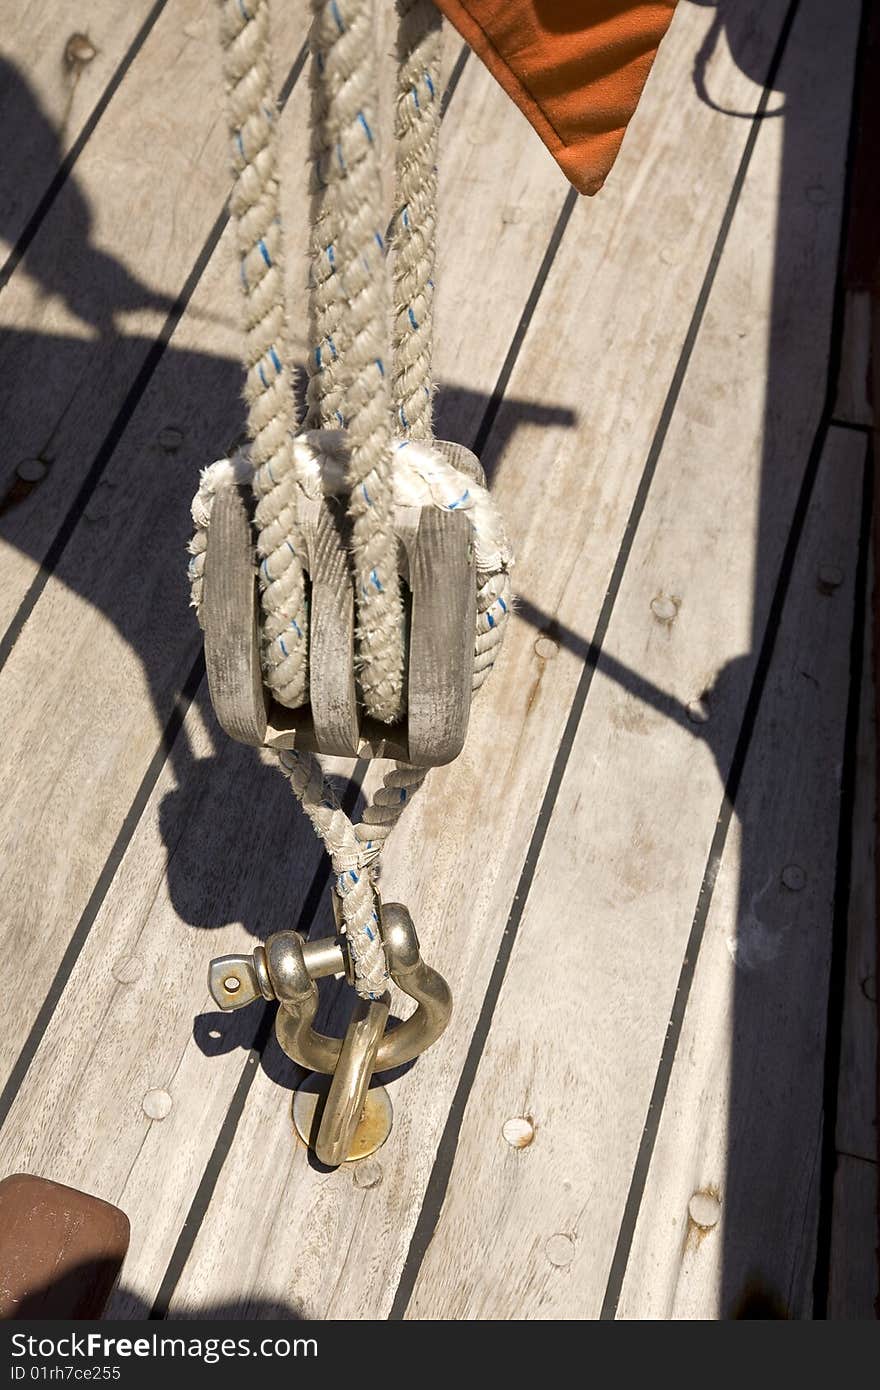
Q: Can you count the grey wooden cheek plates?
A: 3